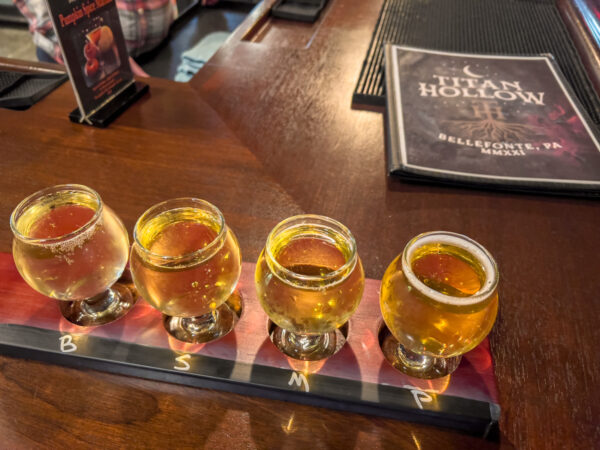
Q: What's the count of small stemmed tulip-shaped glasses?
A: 4